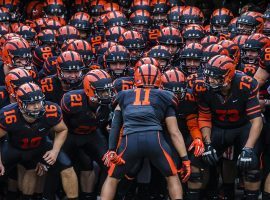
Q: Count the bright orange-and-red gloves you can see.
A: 3